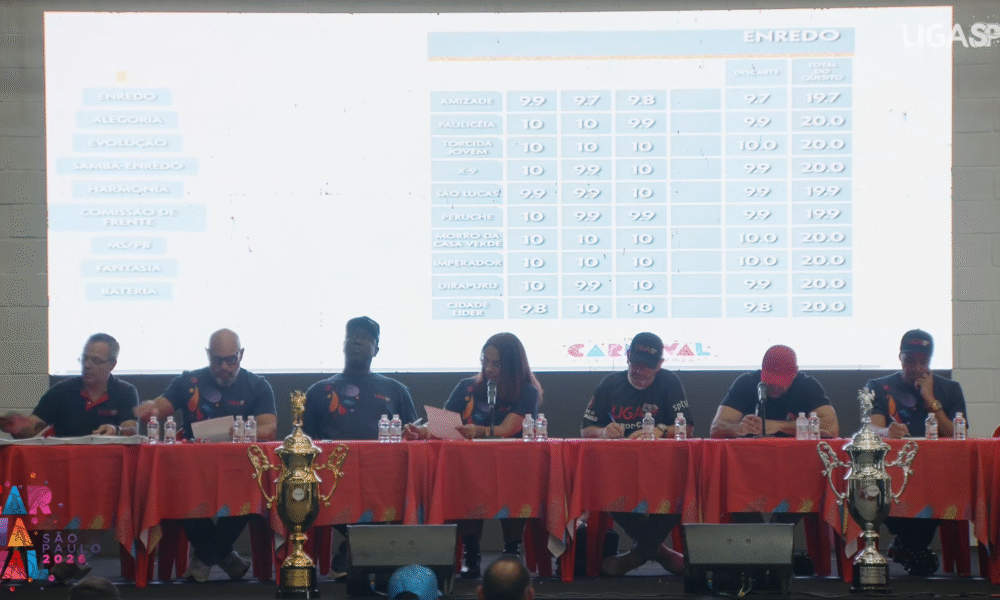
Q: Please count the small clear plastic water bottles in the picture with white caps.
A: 14